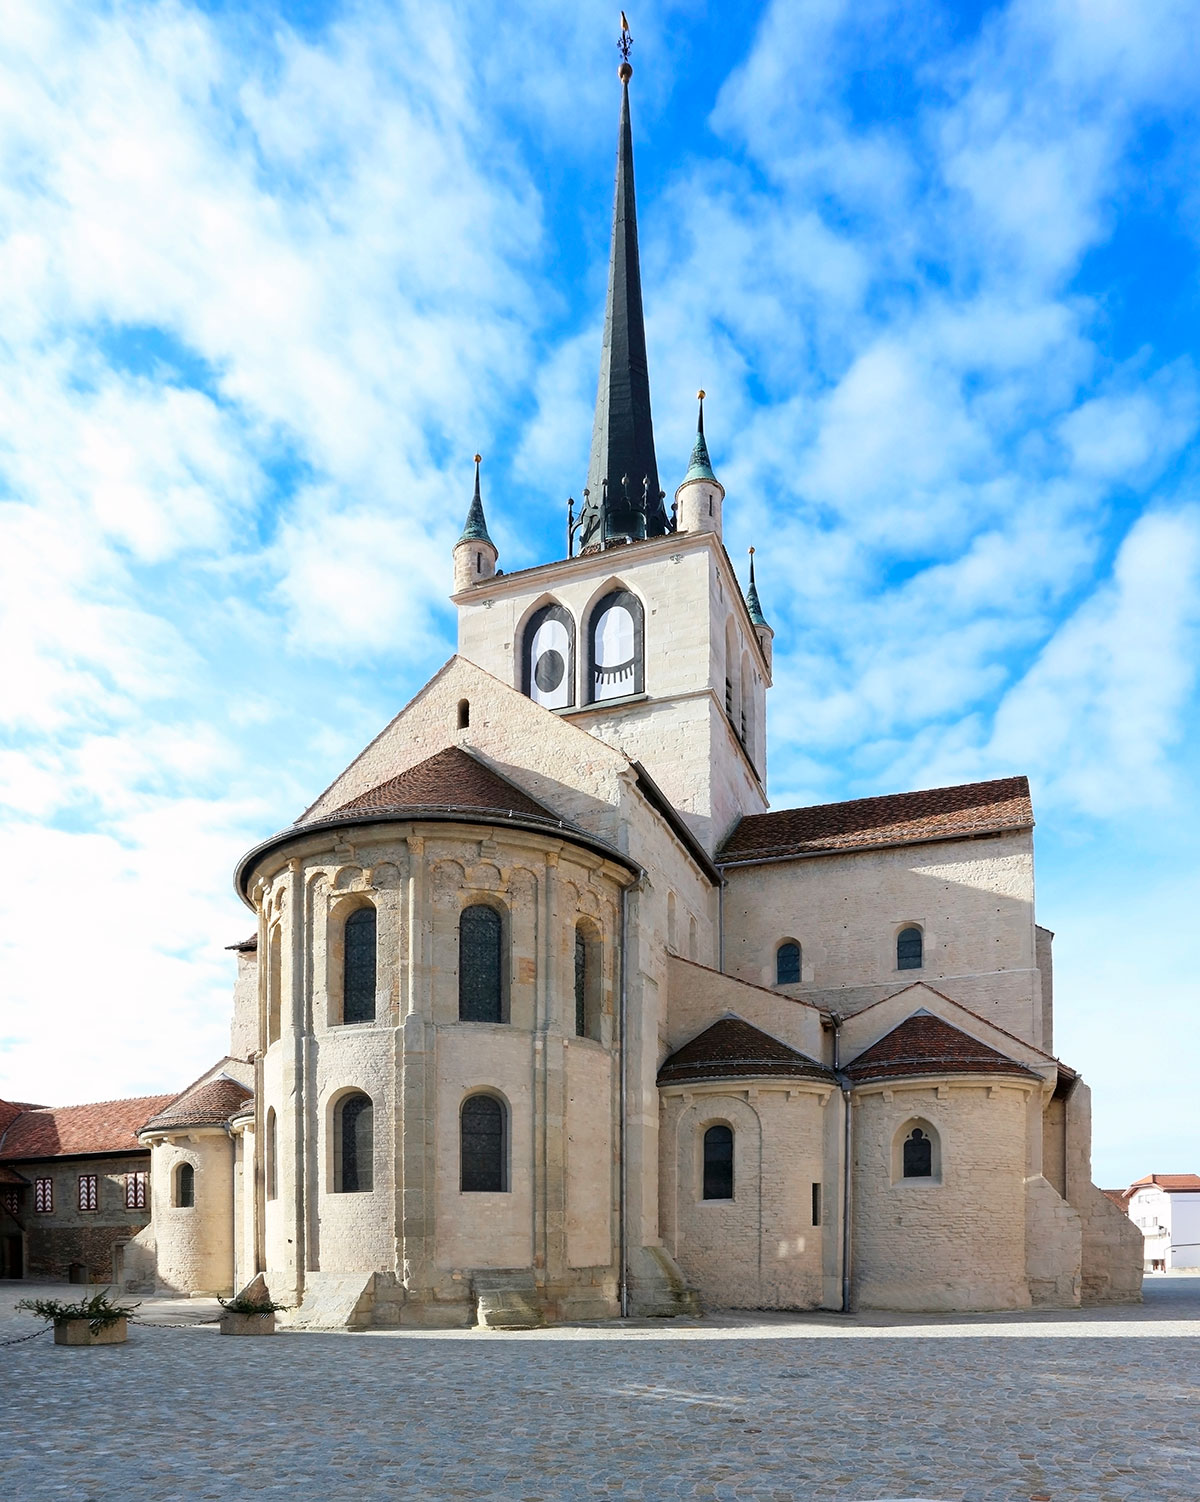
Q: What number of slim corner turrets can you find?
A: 3